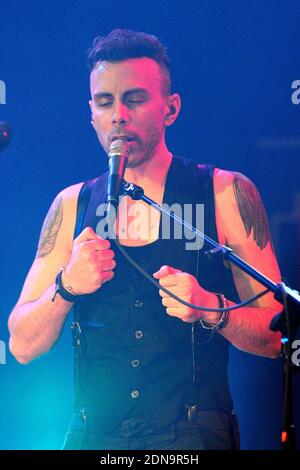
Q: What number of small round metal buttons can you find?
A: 4